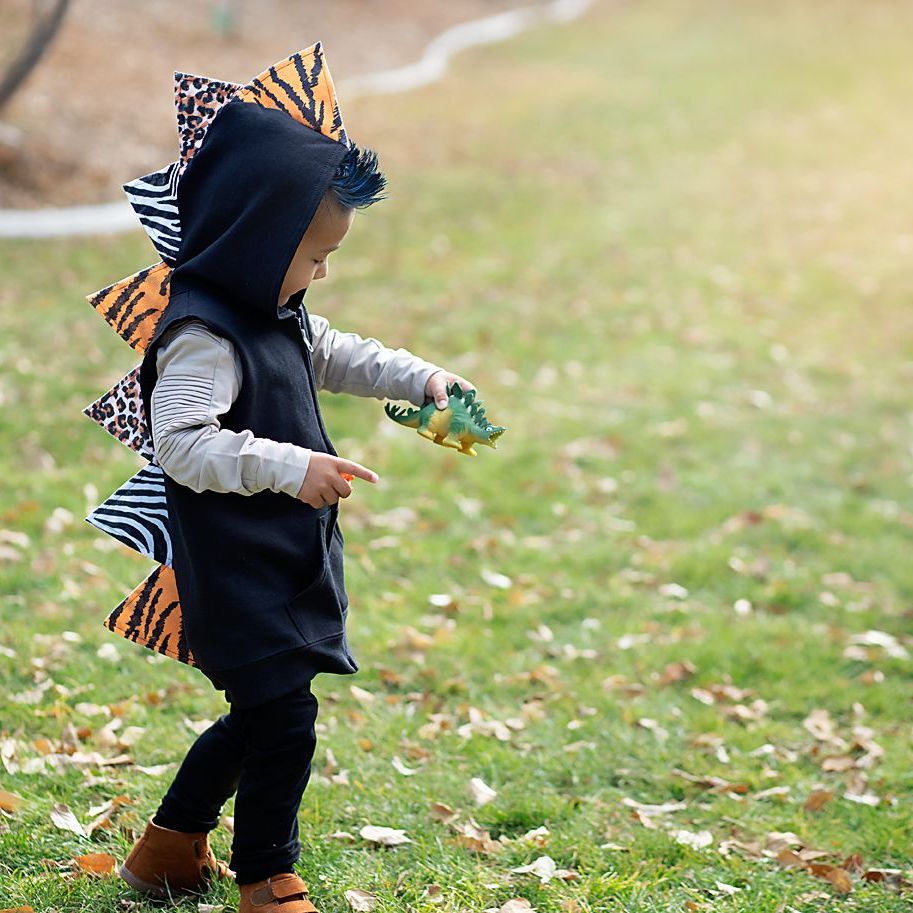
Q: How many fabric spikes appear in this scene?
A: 7